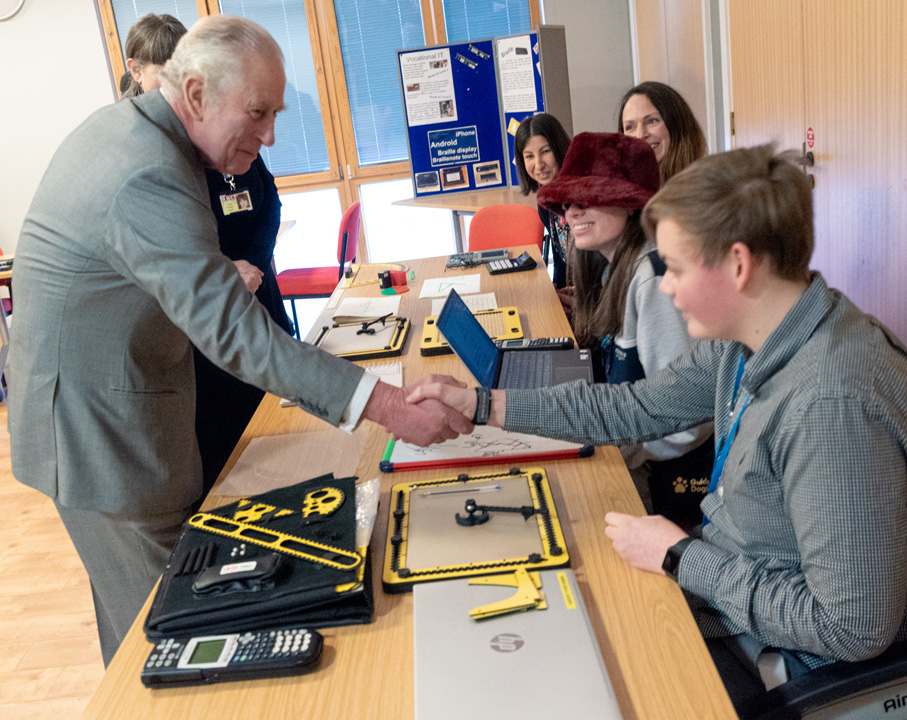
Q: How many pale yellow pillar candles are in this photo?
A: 0